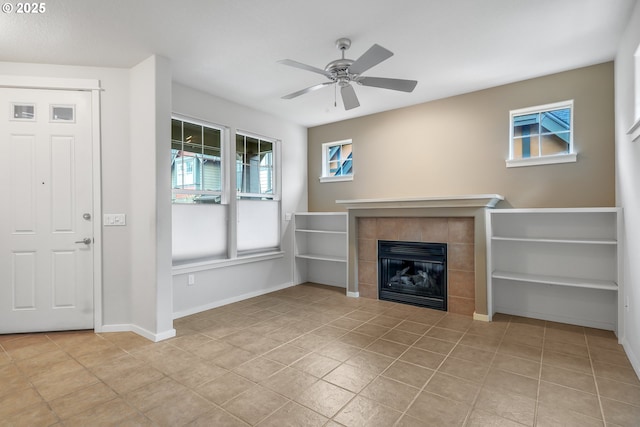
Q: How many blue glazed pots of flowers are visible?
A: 0